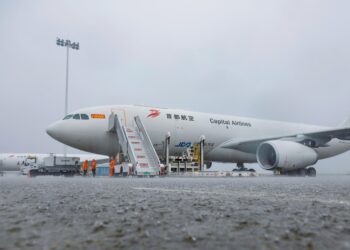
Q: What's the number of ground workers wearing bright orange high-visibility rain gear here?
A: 3